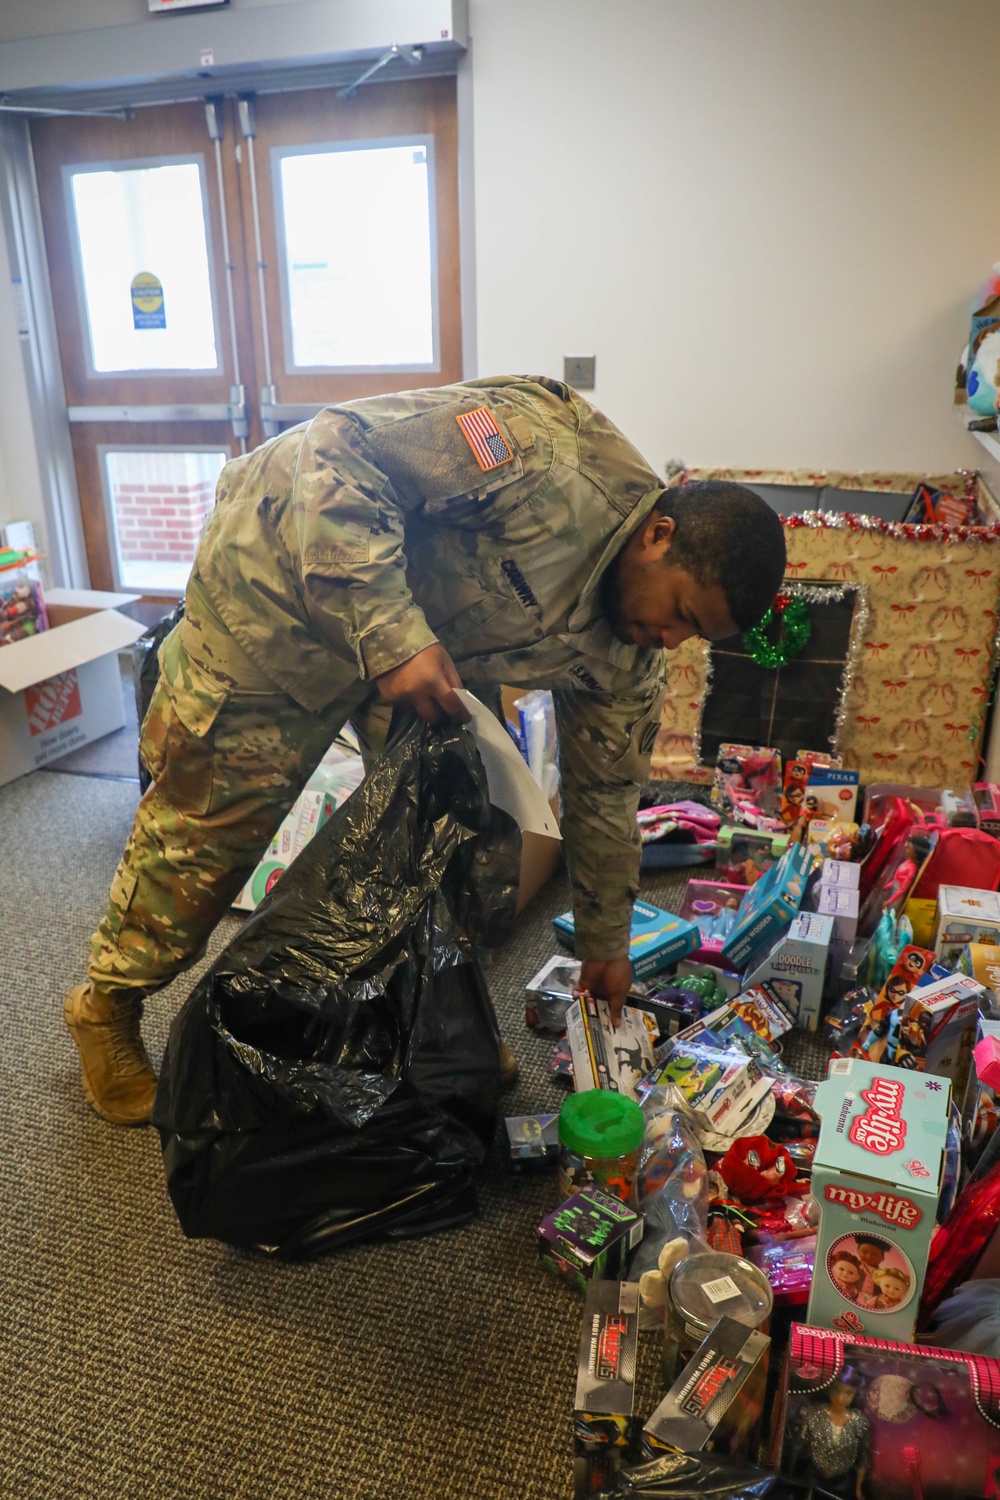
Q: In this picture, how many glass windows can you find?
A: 3